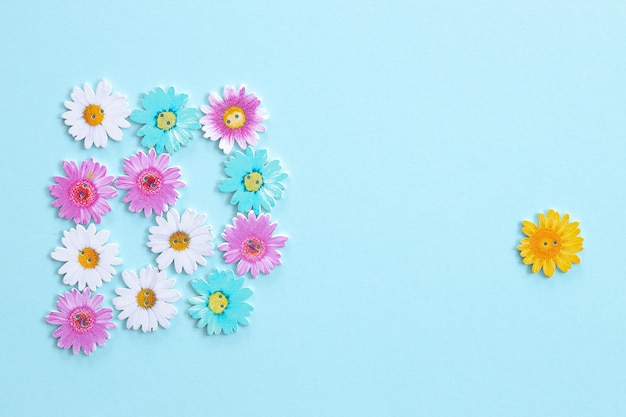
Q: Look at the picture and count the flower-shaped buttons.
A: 13